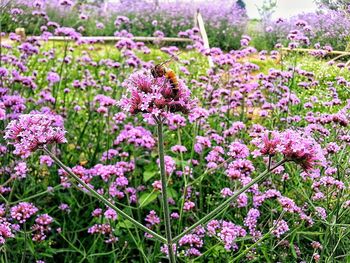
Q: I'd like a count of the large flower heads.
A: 3